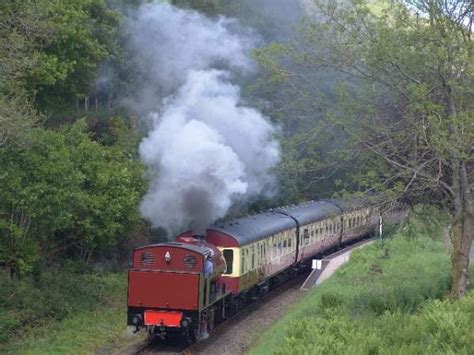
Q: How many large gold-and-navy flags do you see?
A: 0